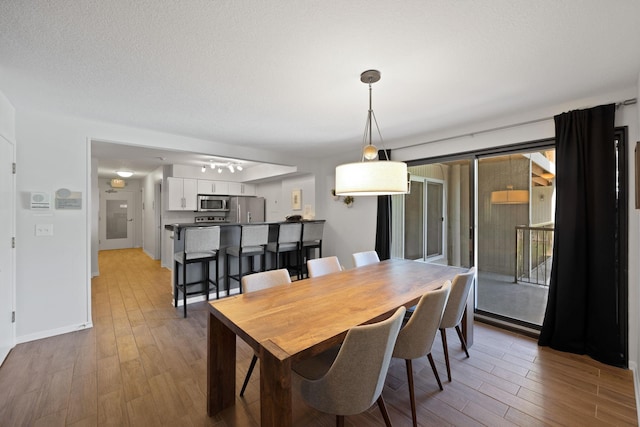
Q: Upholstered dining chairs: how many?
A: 6